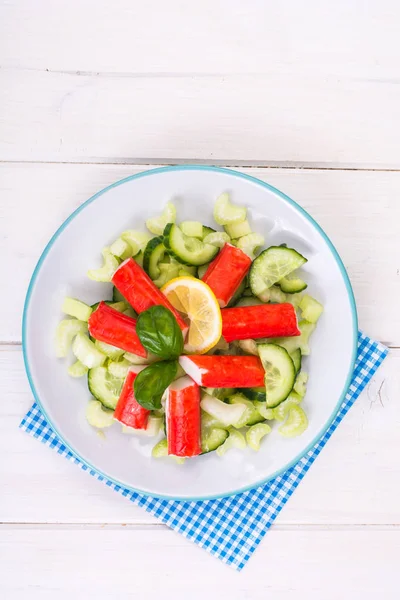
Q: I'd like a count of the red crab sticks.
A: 7